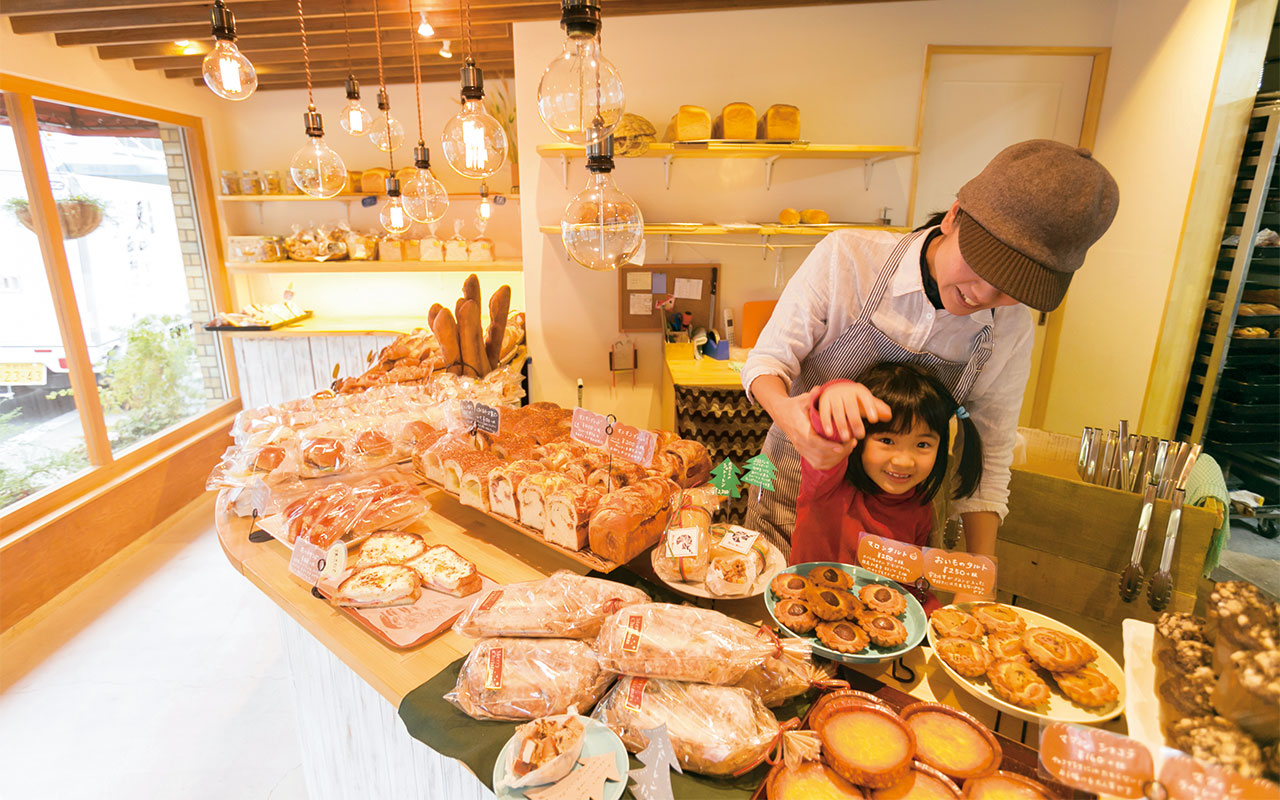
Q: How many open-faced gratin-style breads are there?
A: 3